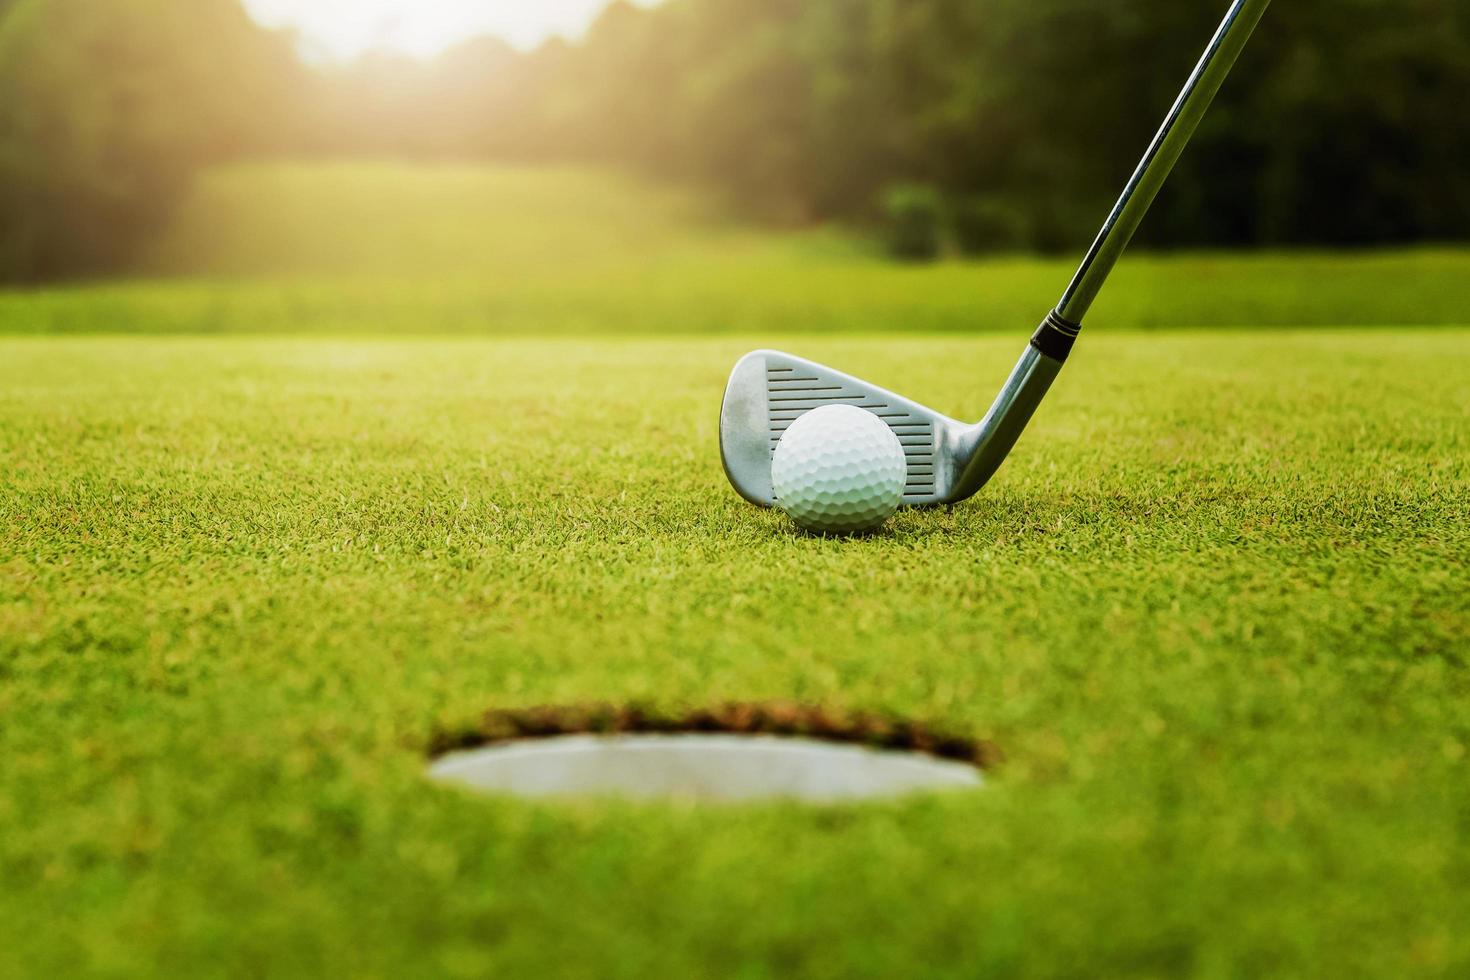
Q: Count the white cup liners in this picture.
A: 1